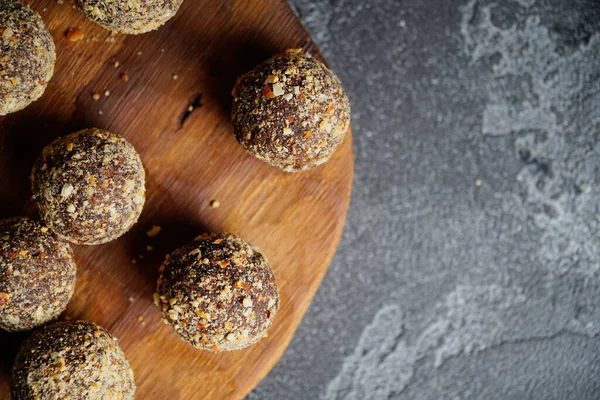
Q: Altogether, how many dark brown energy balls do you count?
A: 7